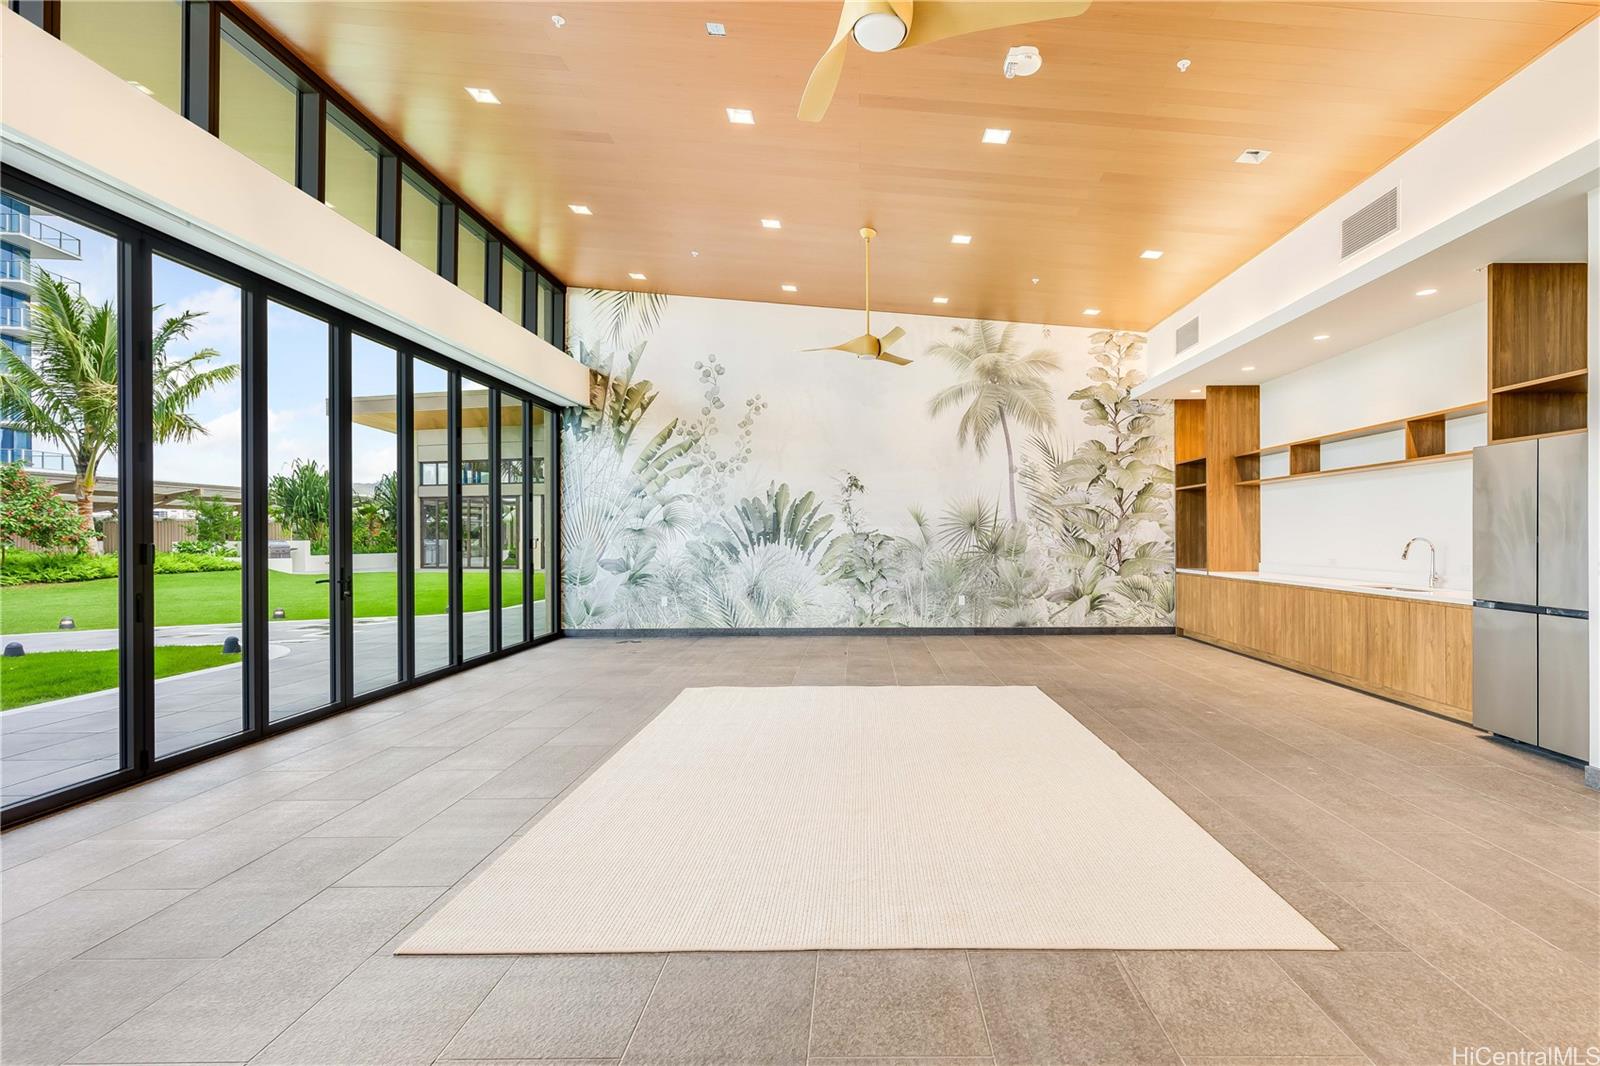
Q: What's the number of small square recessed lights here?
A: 12